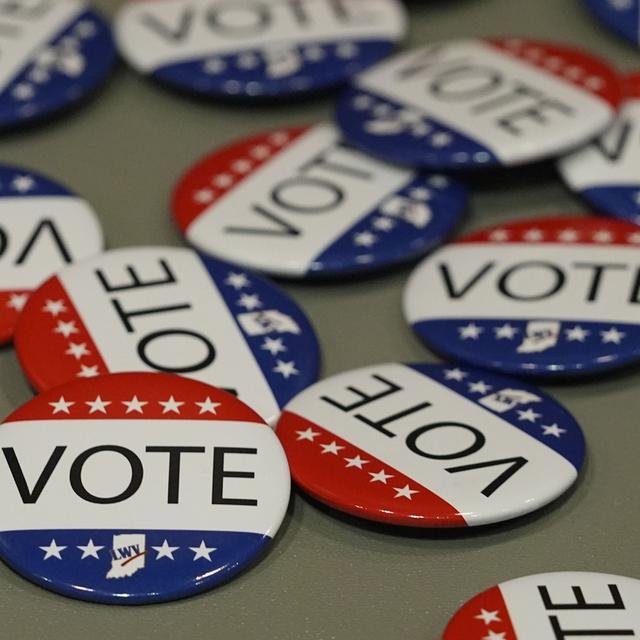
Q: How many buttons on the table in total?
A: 12